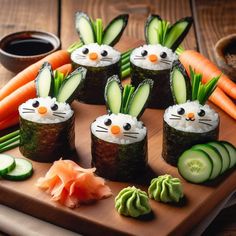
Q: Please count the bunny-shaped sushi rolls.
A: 5